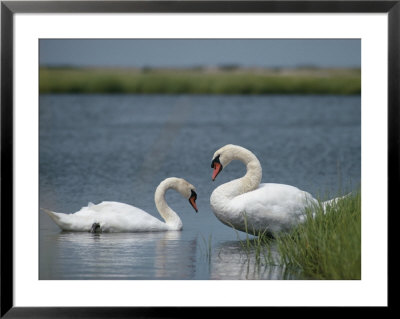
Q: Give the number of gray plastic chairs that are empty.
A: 0